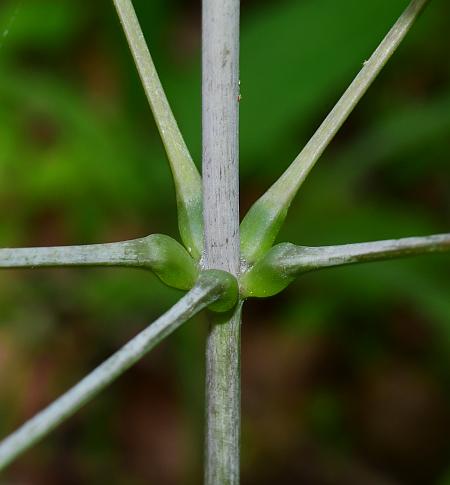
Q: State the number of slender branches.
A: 5